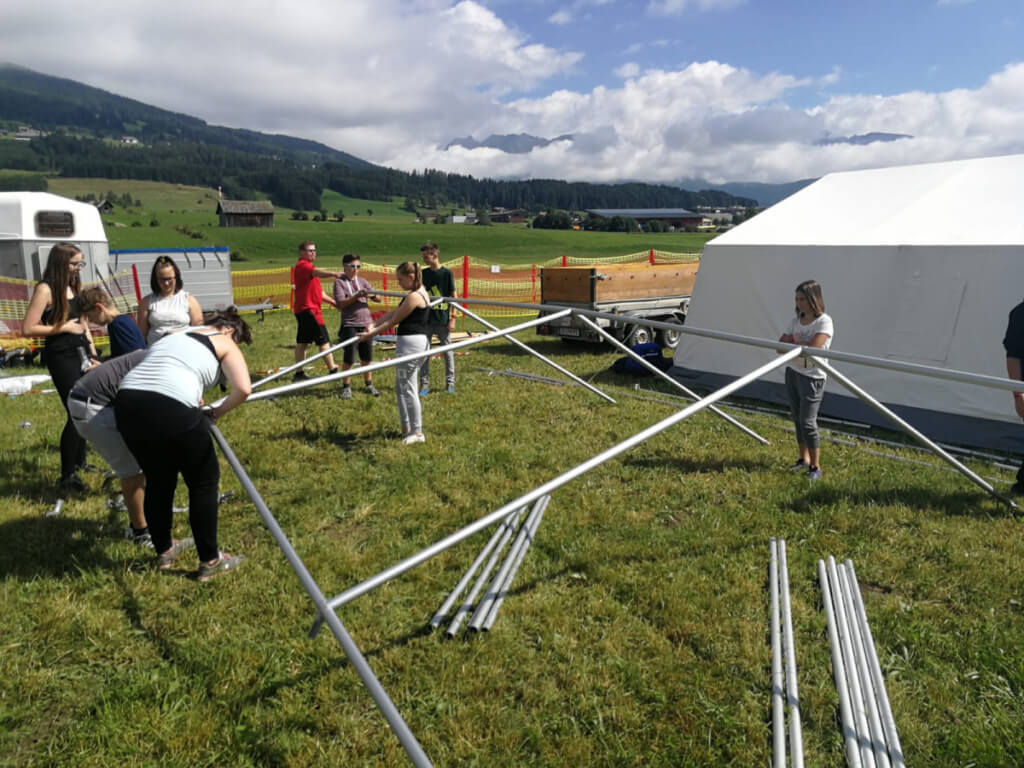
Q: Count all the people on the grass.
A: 11